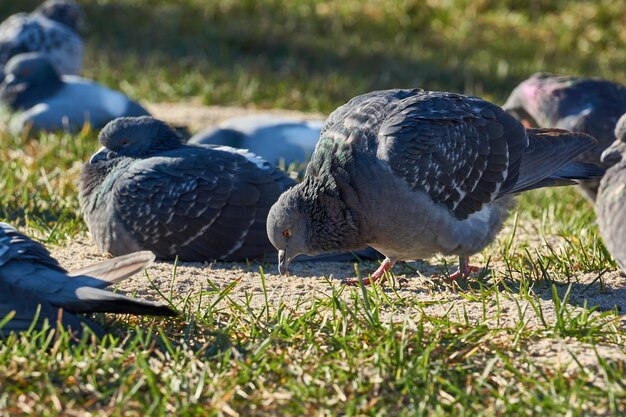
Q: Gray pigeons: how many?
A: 8